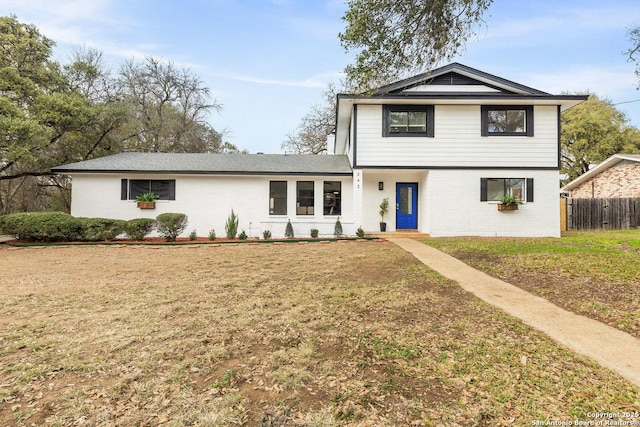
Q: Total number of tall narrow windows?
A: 3